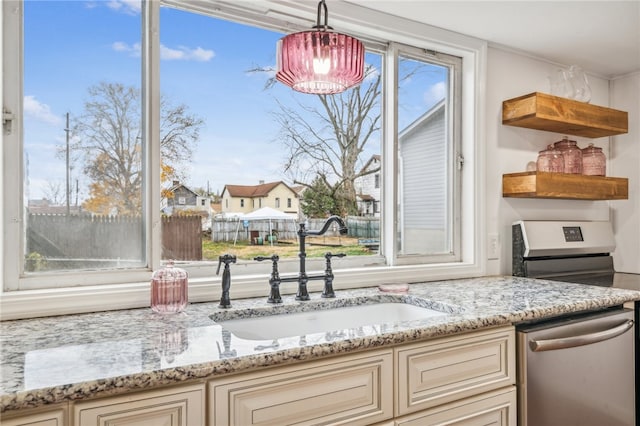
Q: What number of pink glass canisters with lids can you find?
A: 4